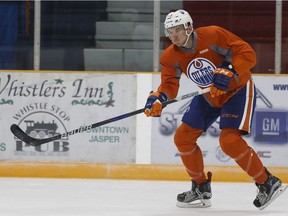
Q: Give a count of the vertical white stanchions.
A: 3